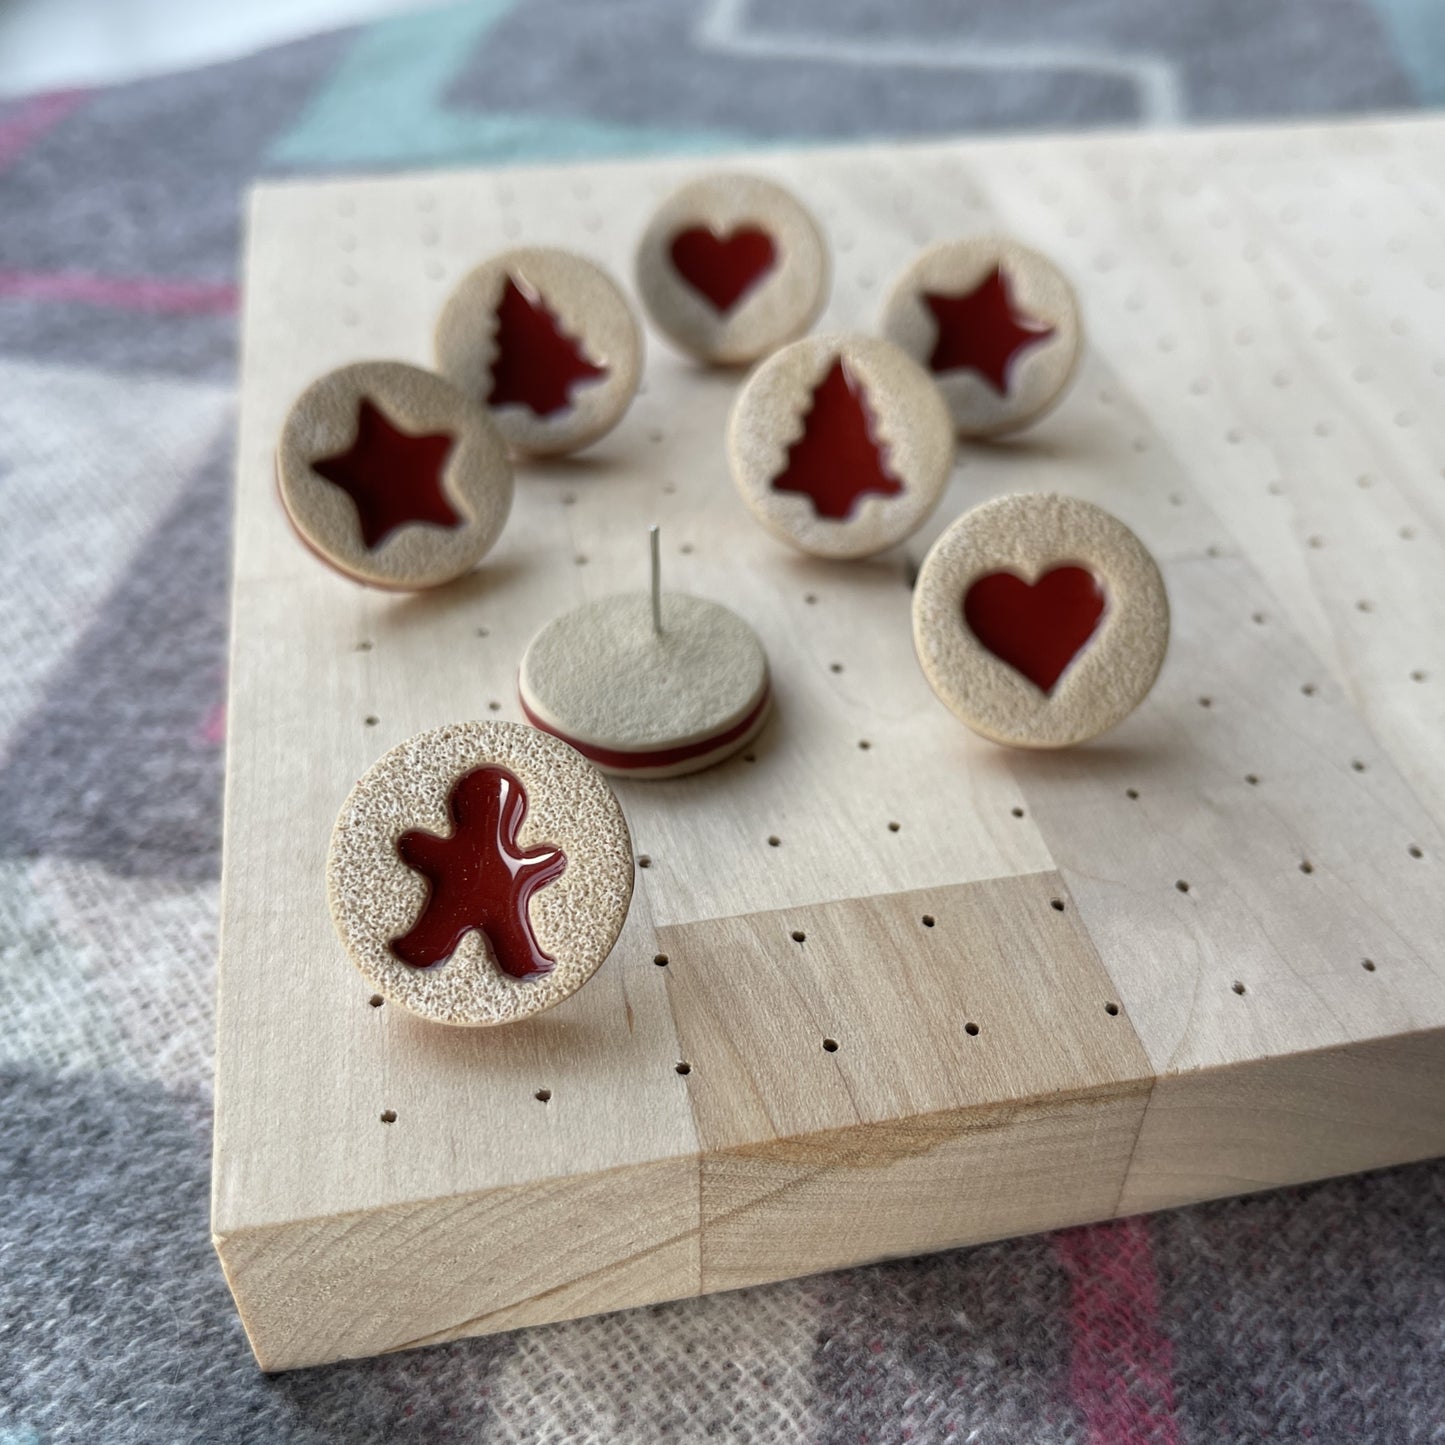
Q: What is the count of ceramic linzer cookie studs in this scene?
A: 8